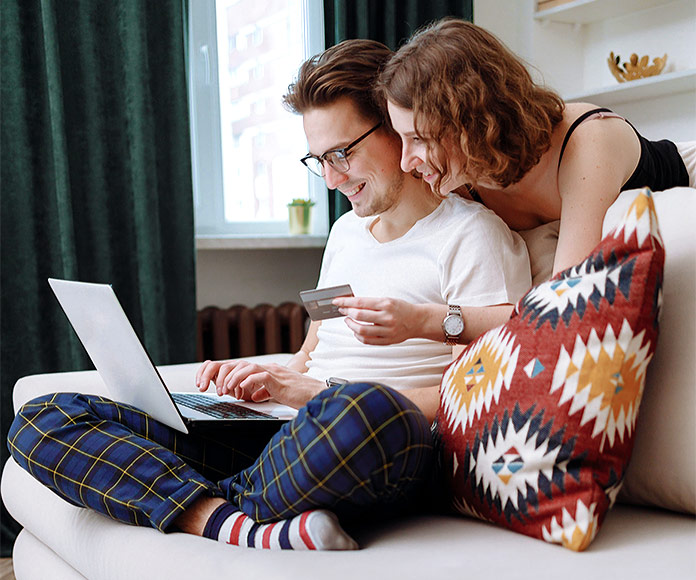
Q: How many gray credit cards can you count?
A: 1